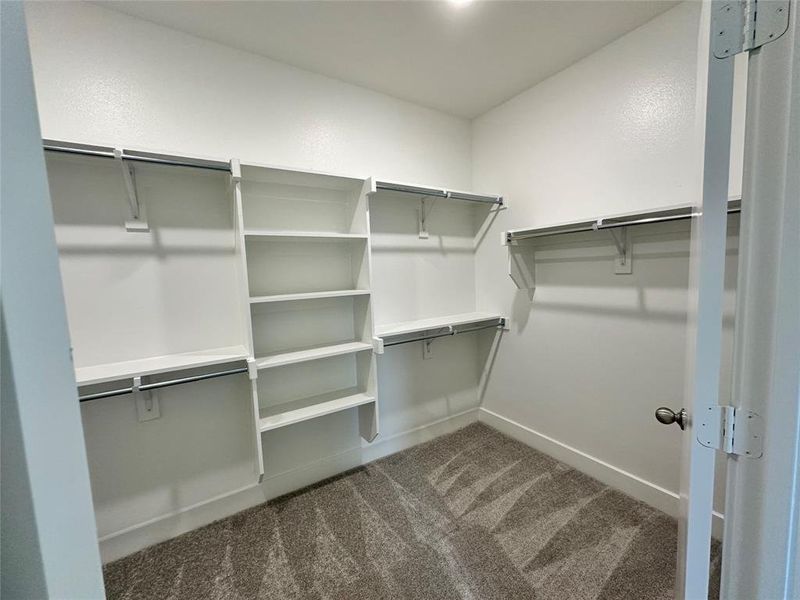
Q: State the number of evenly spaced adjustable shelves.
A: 4